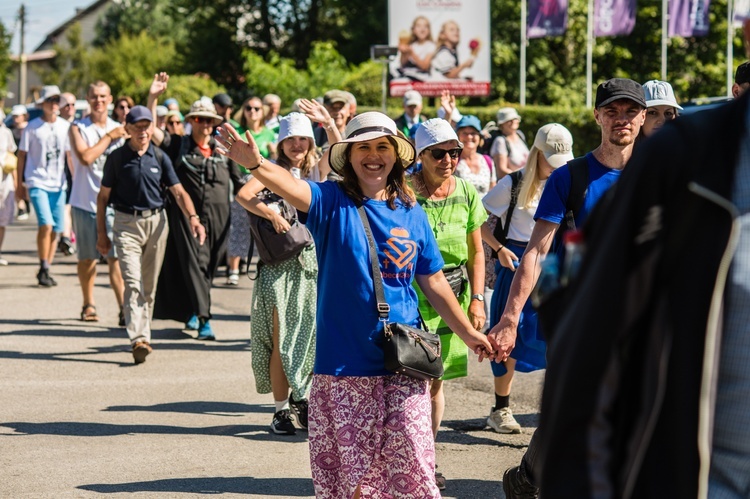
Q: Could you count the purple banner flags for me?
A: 3